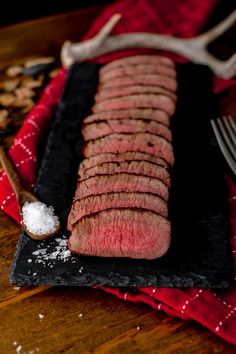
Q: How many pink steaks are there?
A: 13